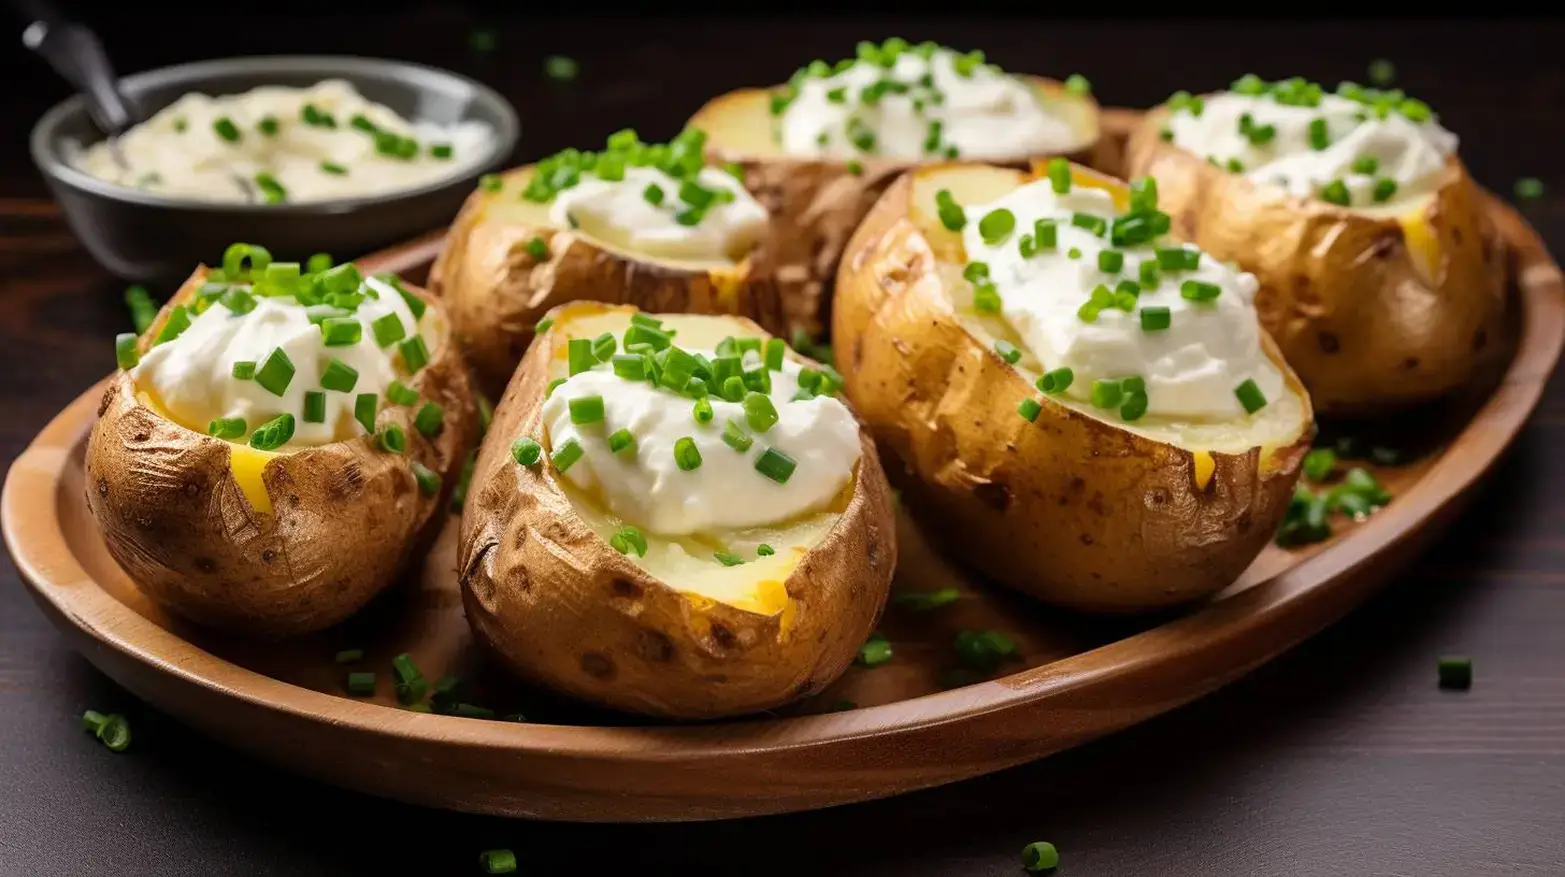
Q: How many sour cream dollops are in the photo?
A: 6